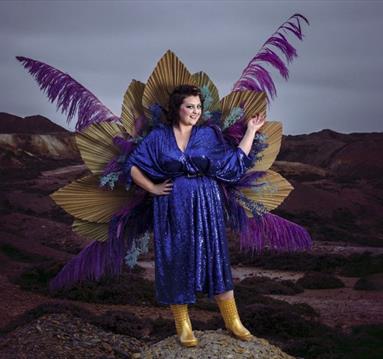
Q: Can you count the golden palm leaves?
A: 9